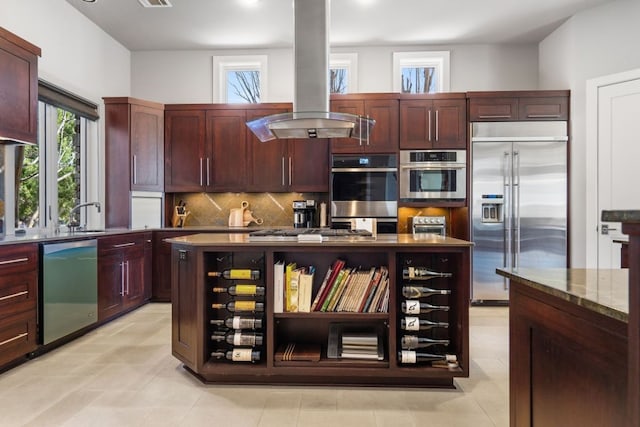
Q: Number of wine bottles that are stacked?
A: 12